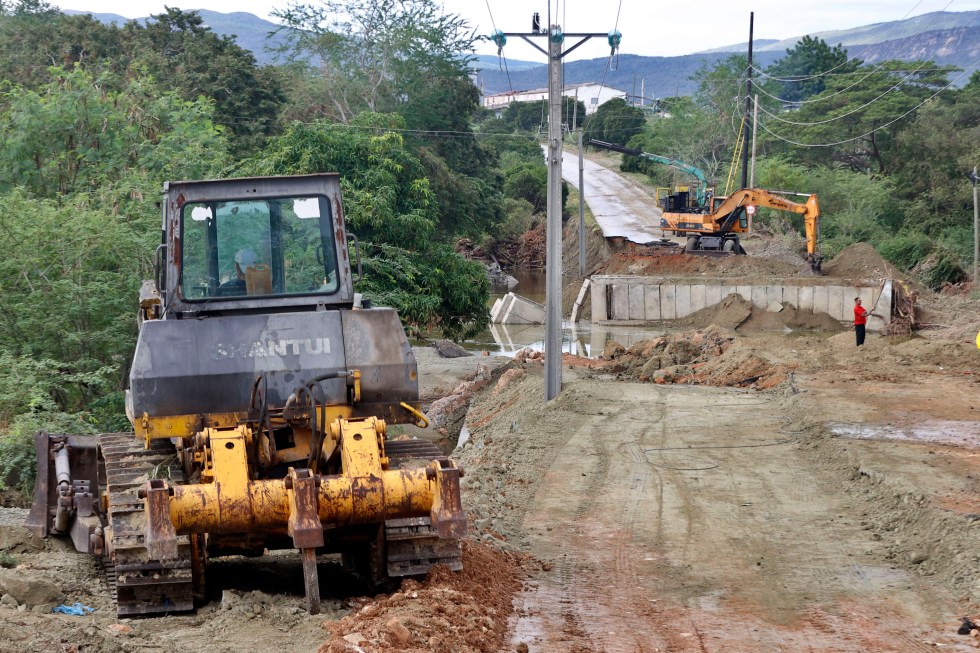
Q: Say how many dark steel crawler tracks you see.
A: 2